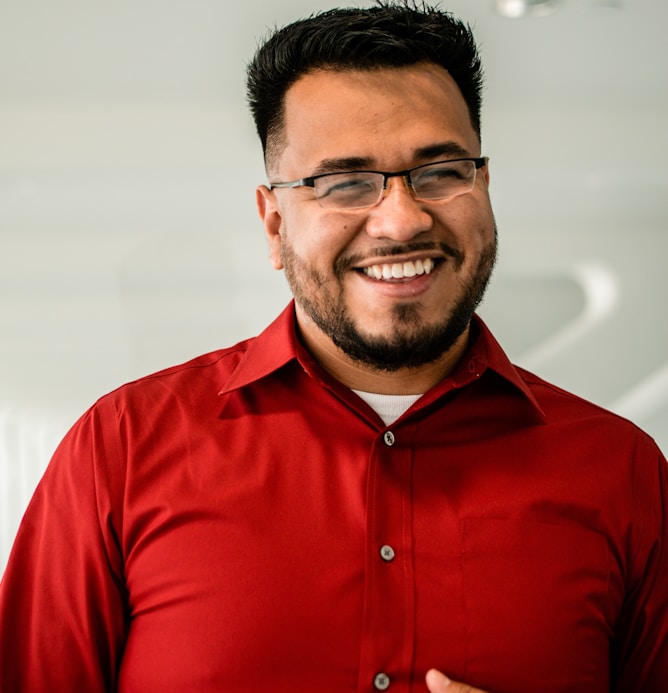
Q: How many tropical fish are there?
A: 0